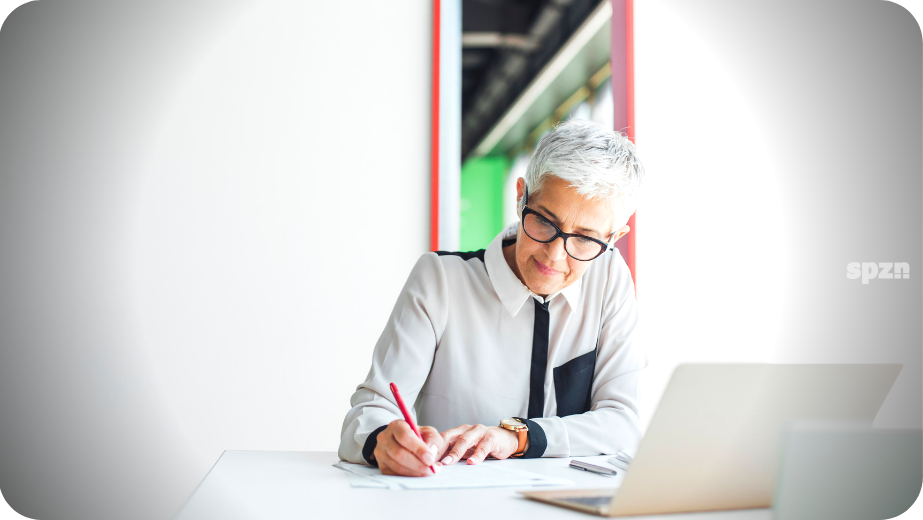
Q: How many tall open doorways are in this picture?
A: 1